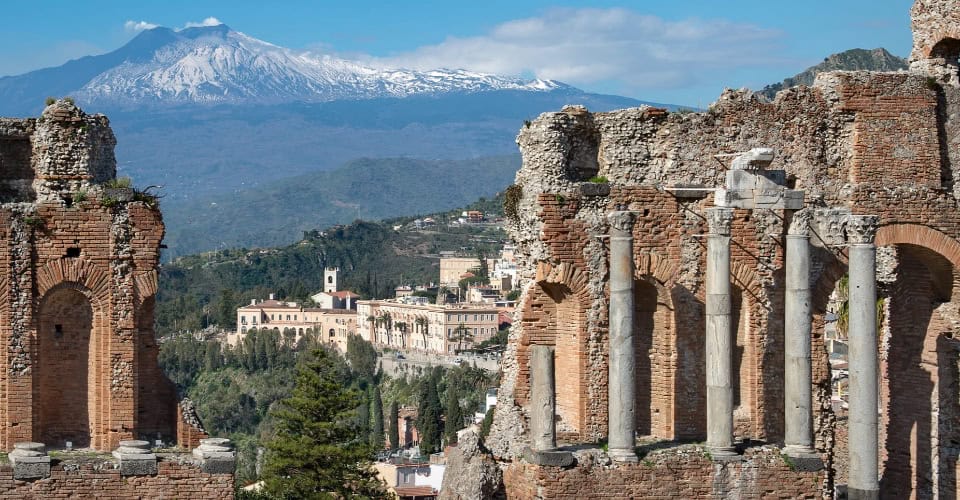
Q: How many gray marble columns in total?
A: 5